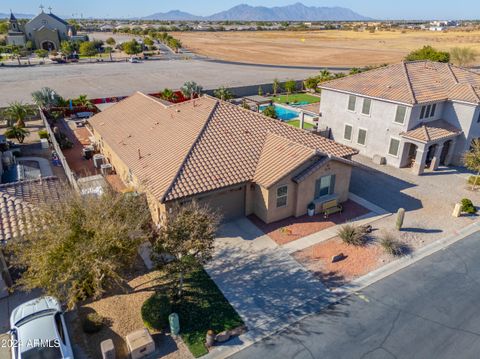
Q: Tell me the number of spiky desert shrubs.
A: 2